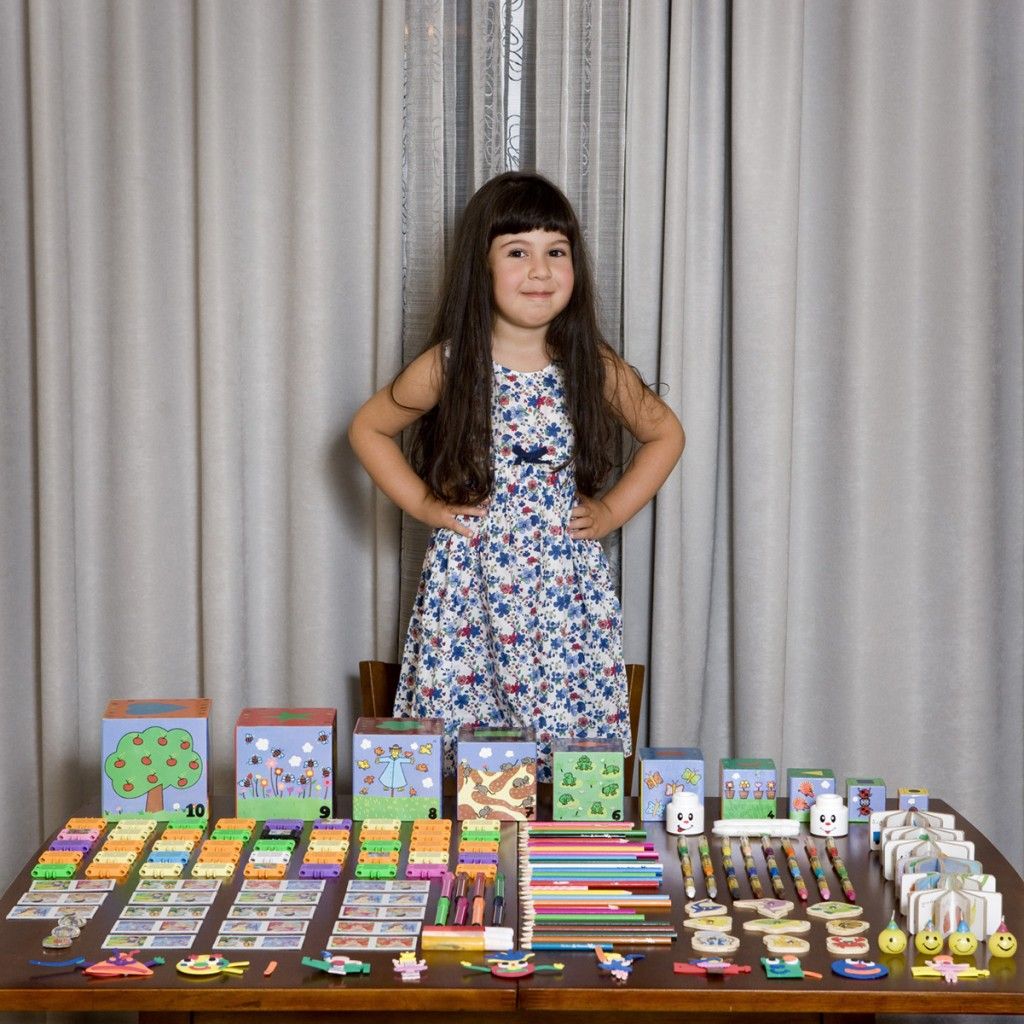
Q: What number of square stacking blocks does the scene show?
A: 10